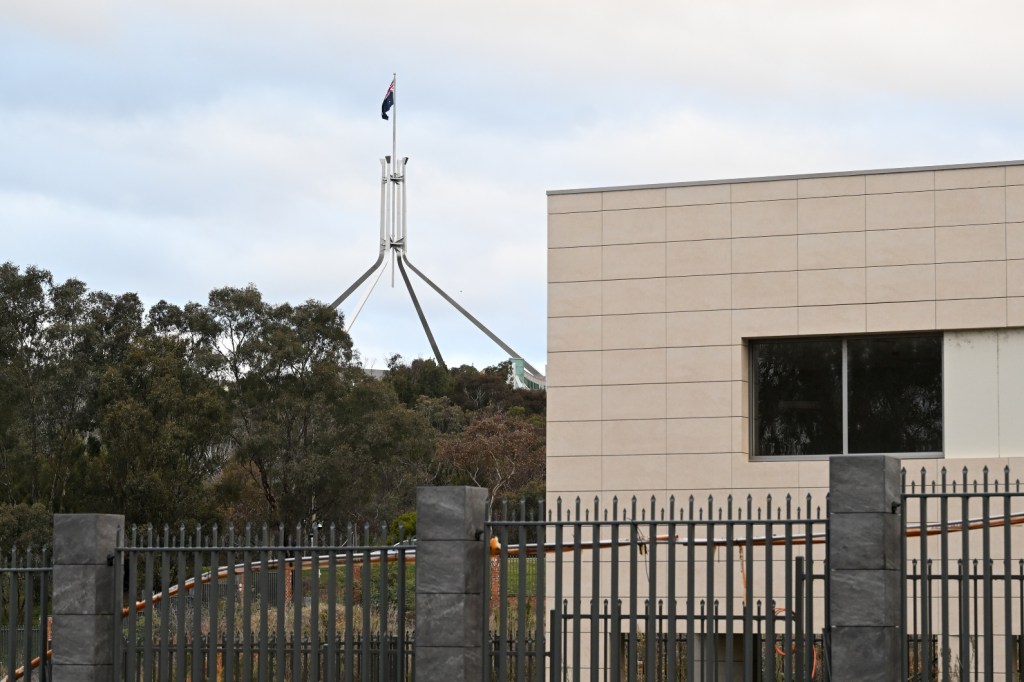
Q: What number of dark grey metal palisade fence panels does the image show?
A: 4